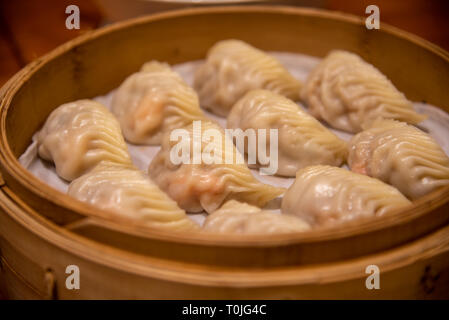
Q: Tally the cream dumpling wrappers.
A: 10